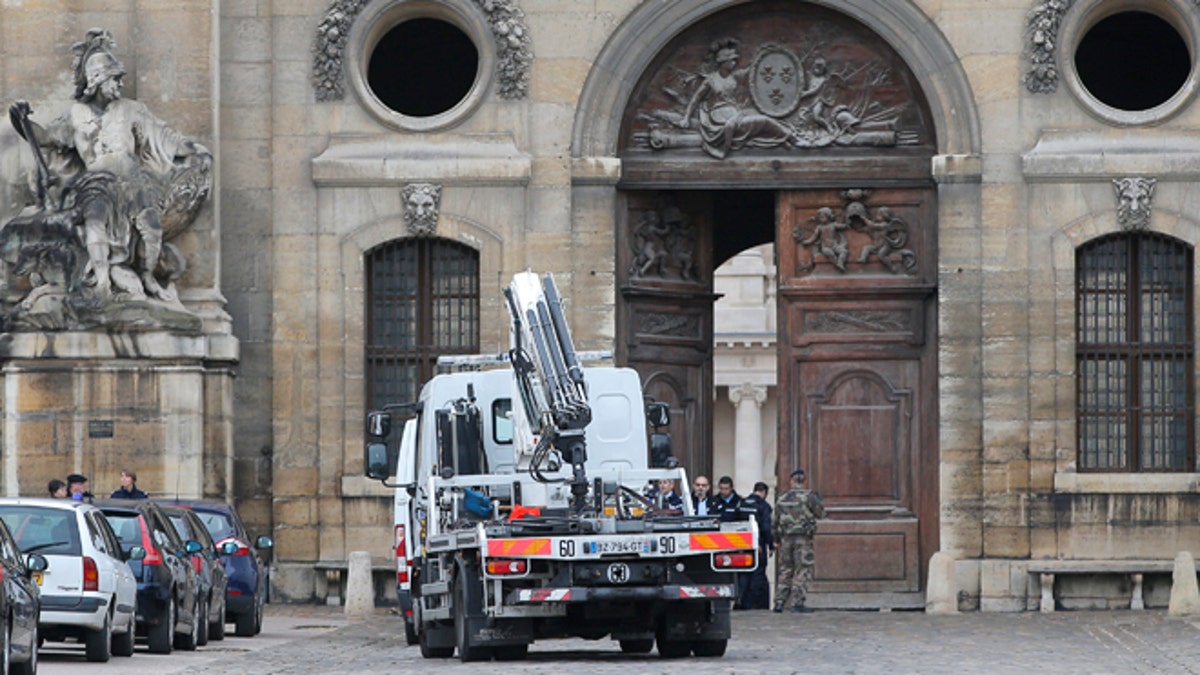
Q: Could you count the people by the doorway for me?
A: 5